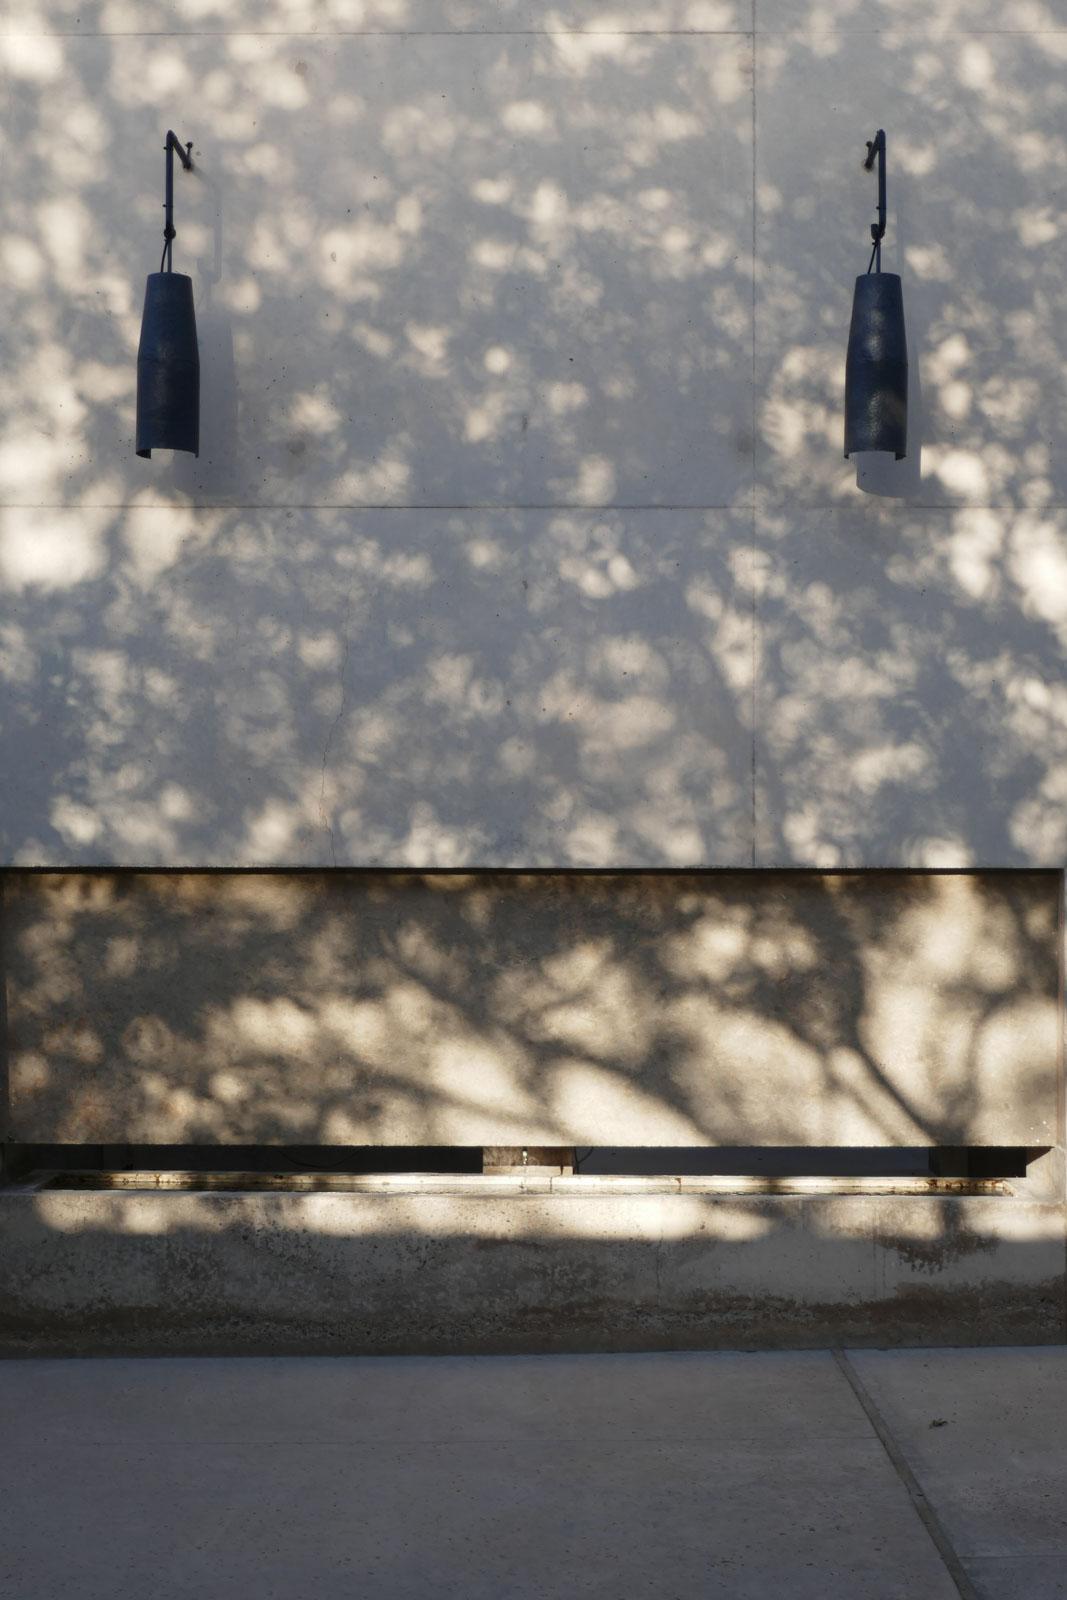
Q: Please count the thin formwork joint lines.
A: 3